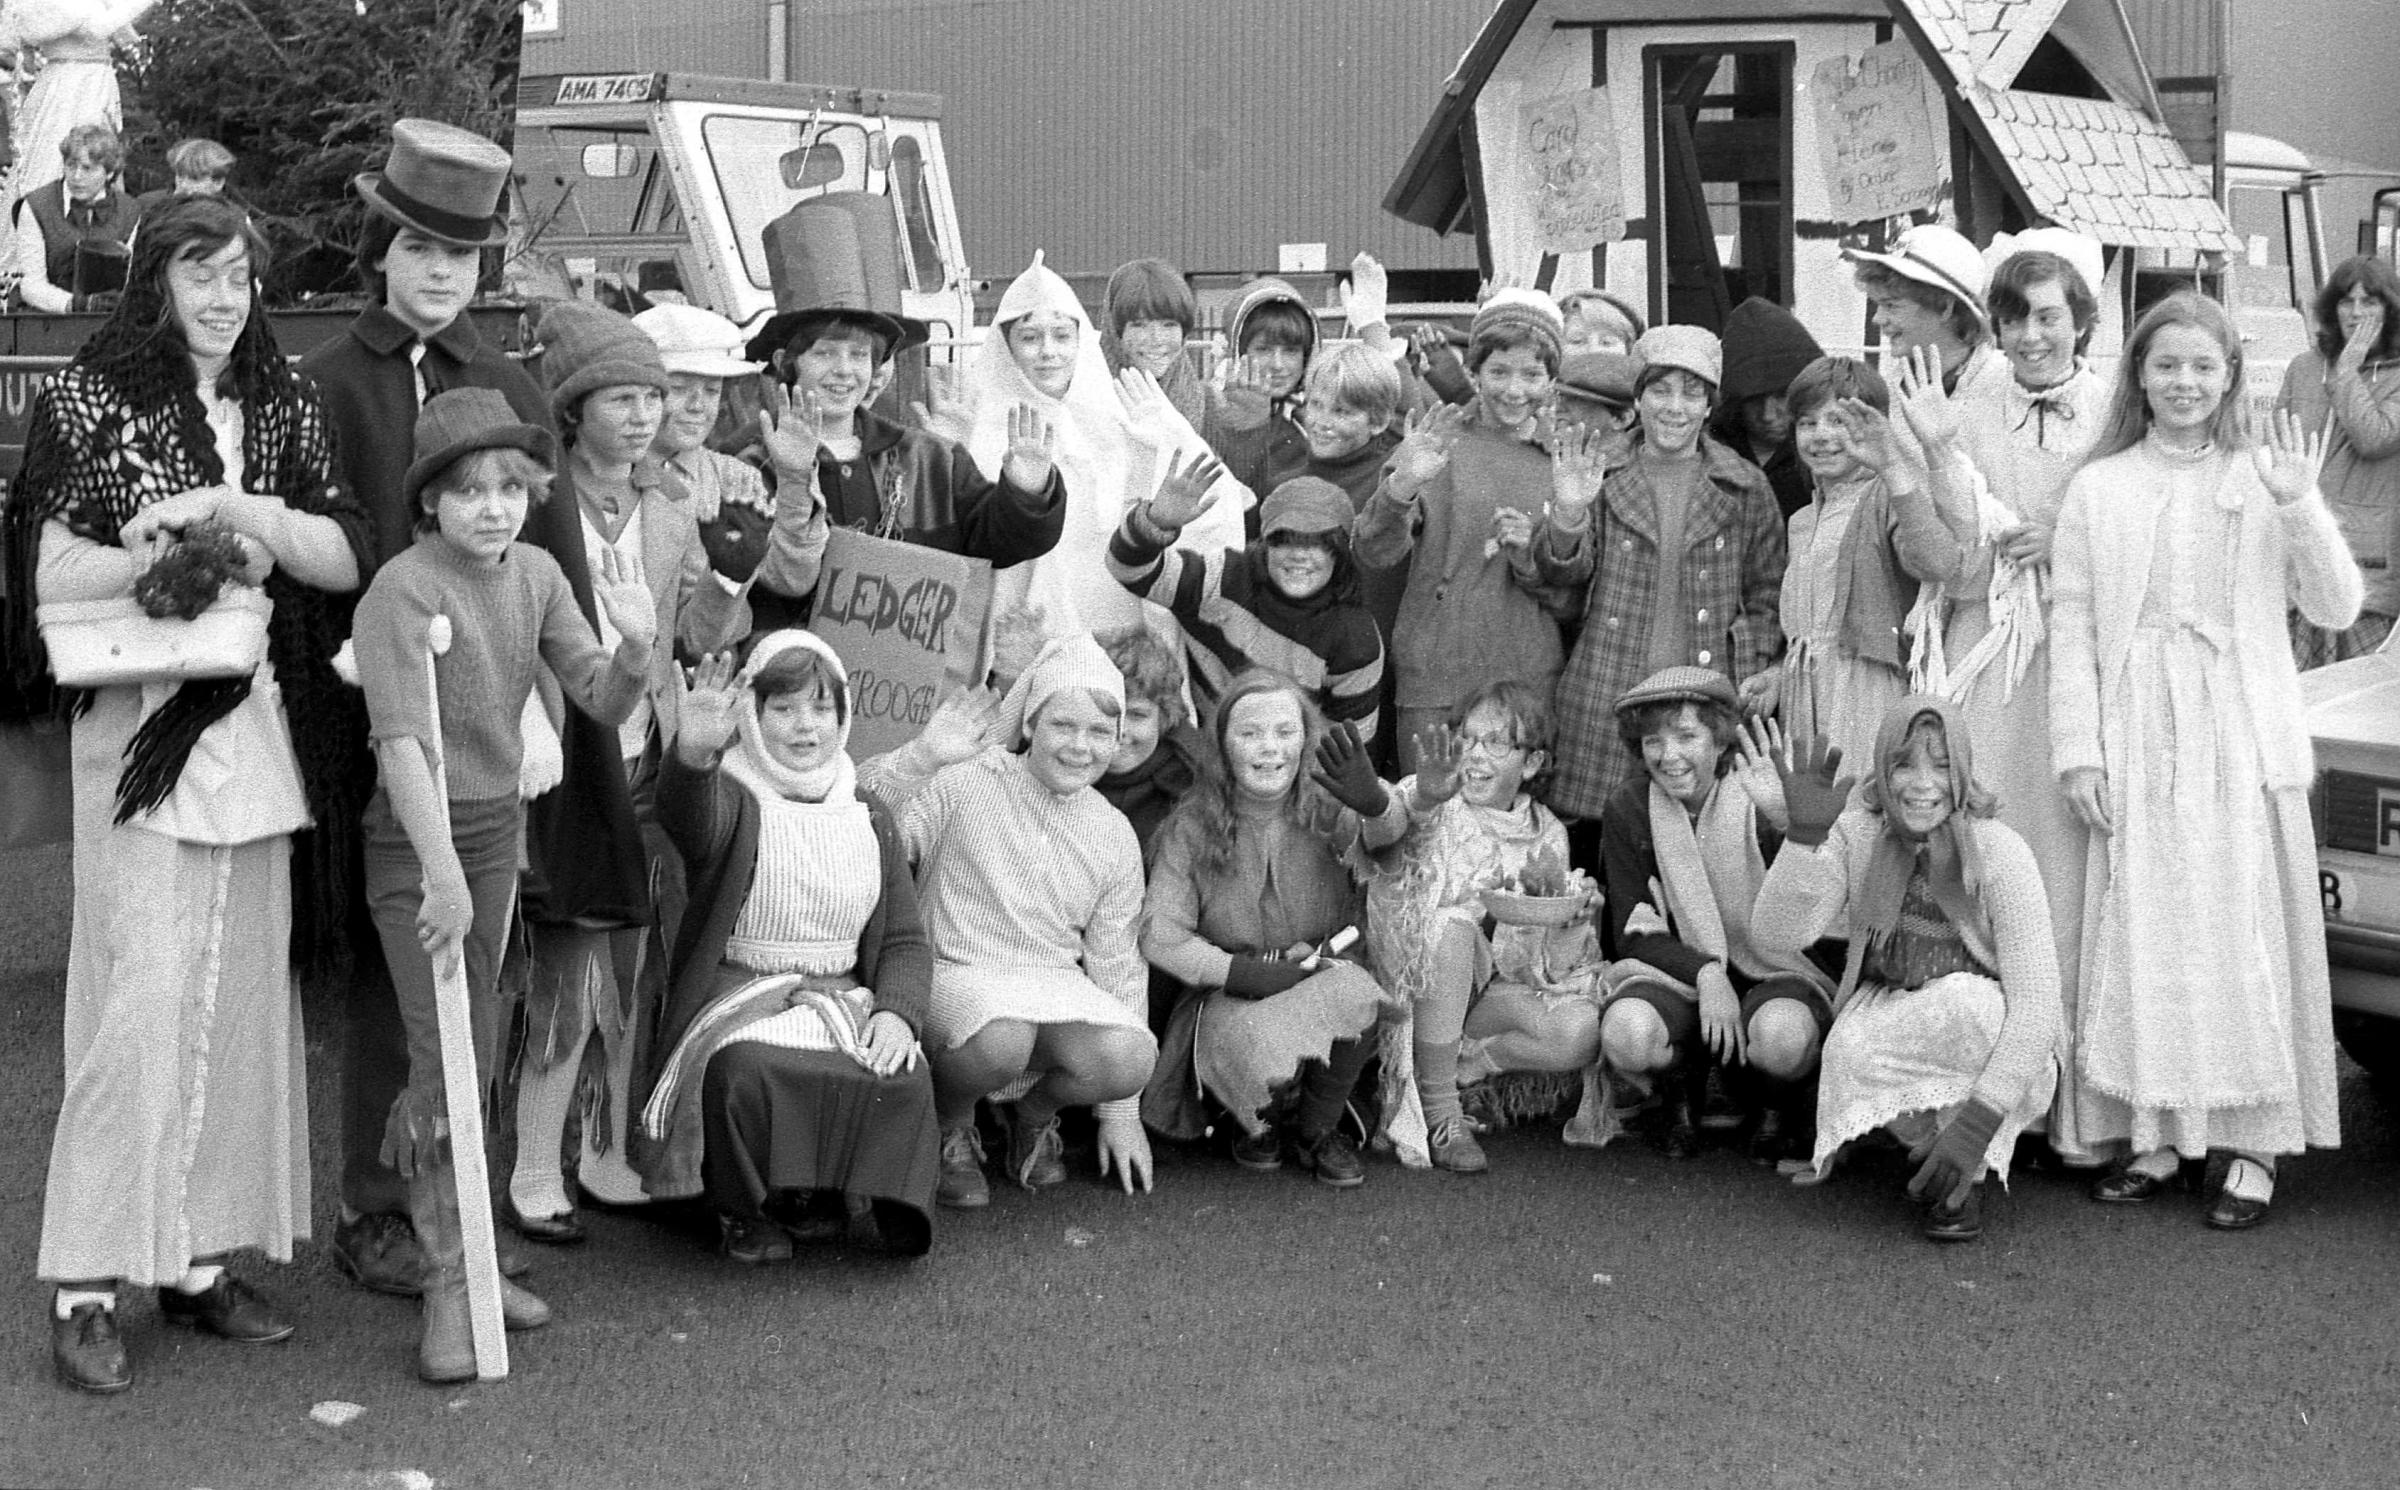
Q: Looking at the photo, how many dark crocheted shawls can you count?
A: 1